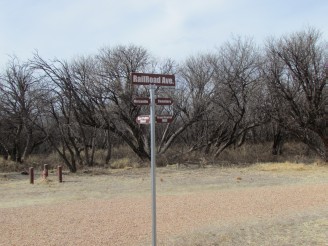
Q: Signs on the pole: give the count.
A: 5